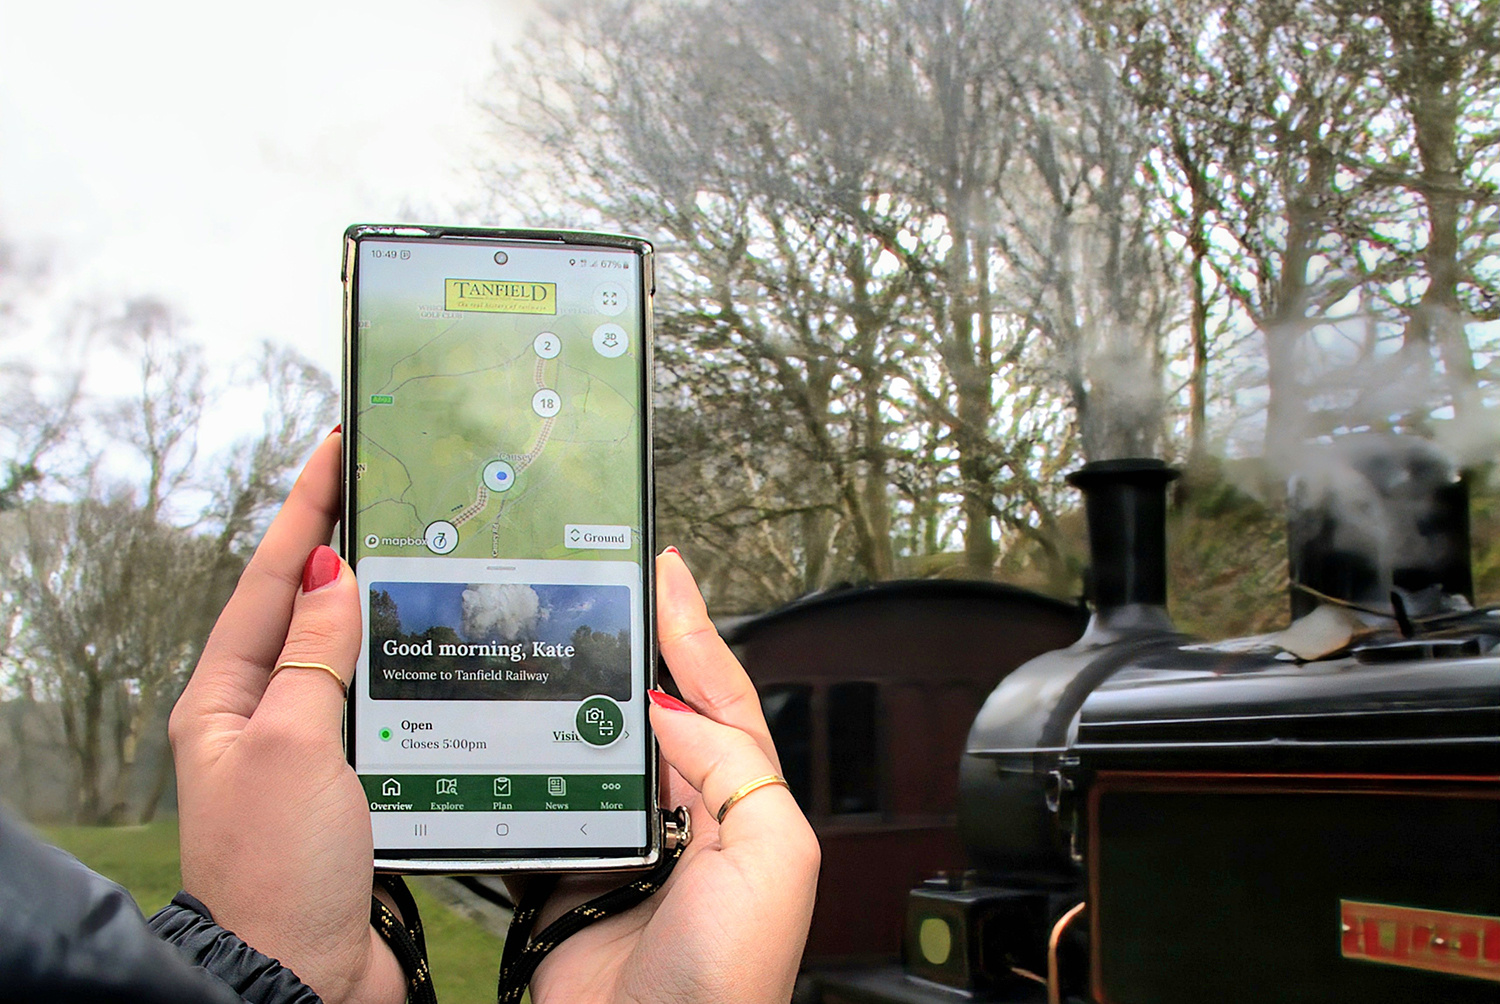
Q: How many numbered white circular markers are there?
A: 3